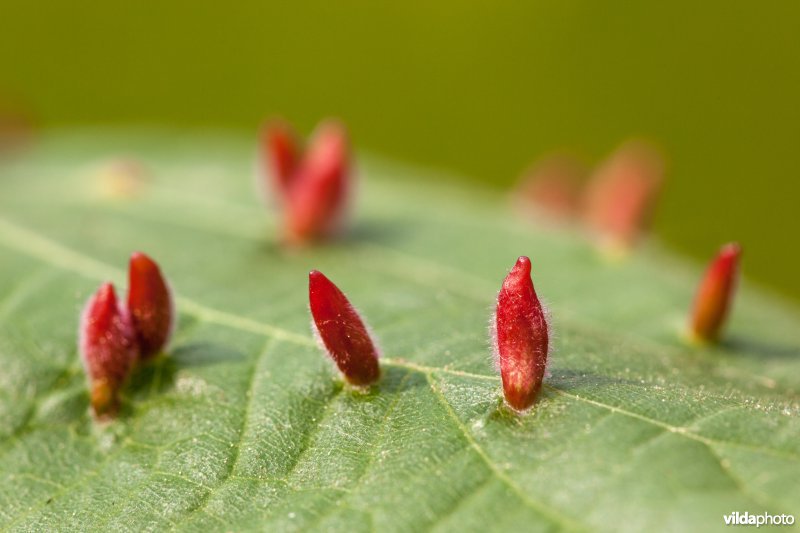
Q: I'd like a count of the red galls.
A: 9